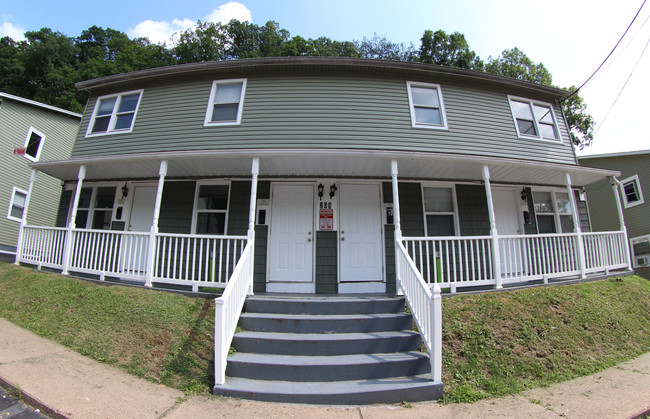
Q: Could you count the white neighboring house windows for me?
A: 4